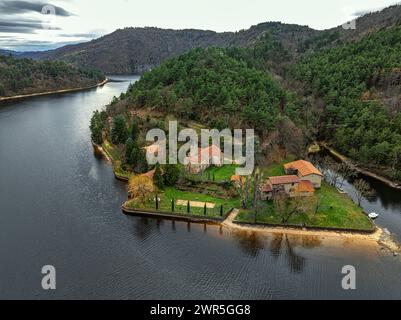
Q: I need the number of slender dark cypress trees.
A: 5